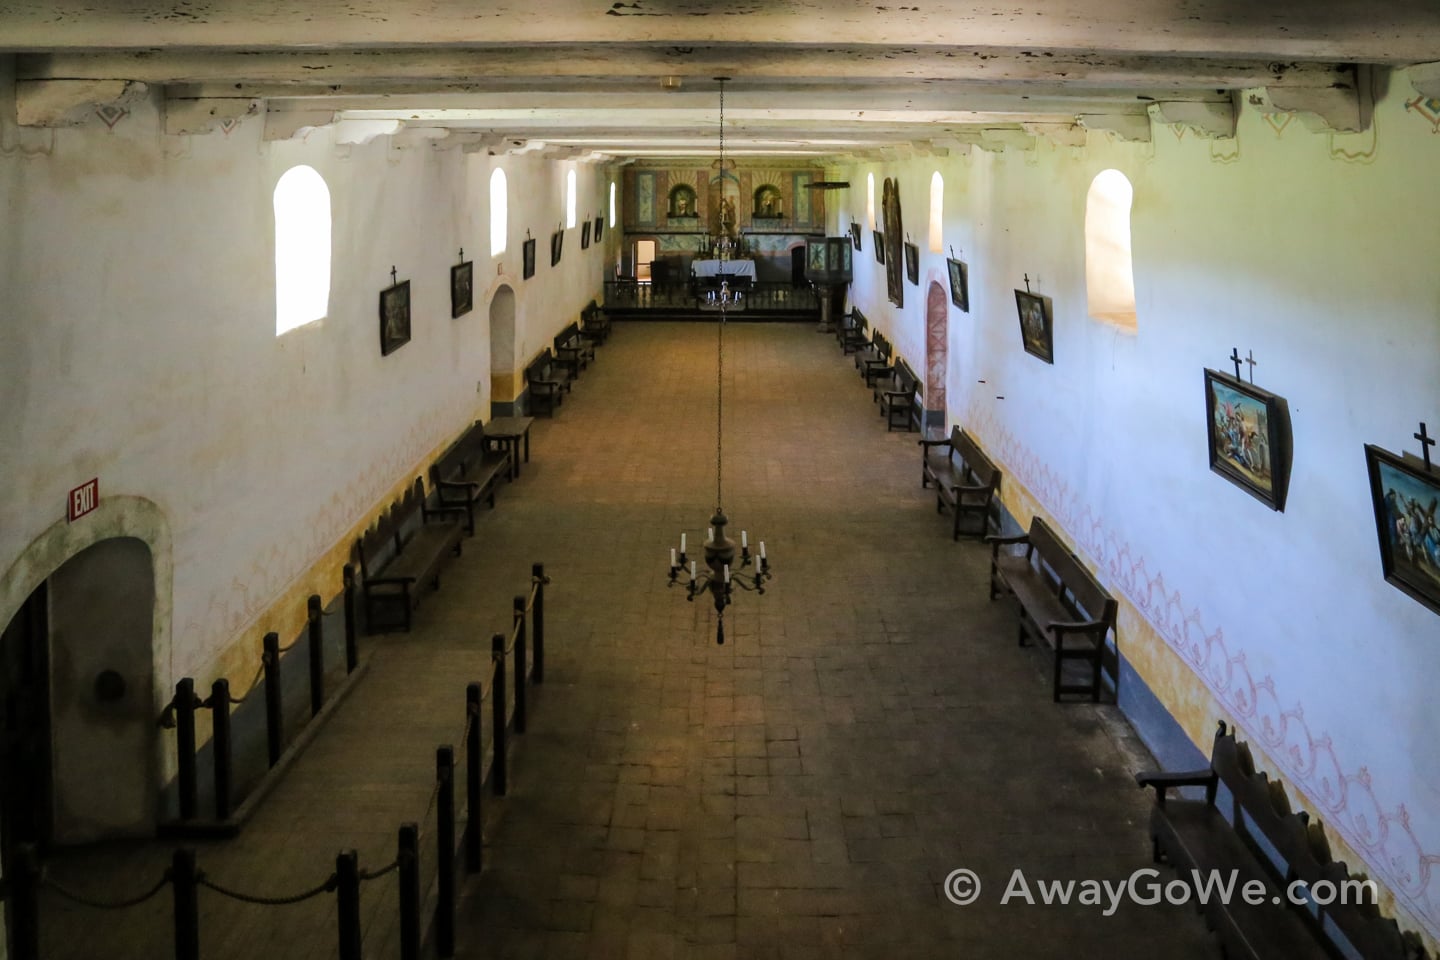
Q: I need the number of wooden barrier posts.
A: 14